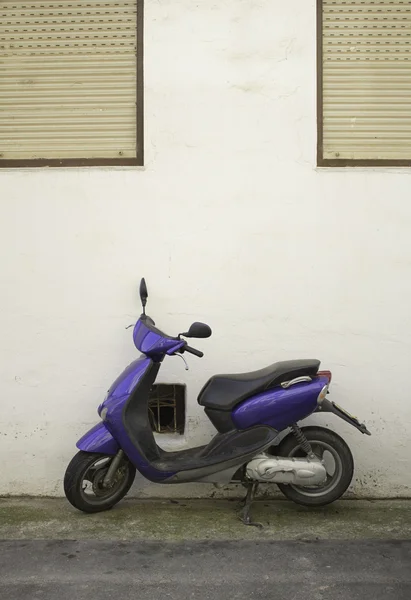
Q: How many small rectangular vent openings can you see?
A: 1